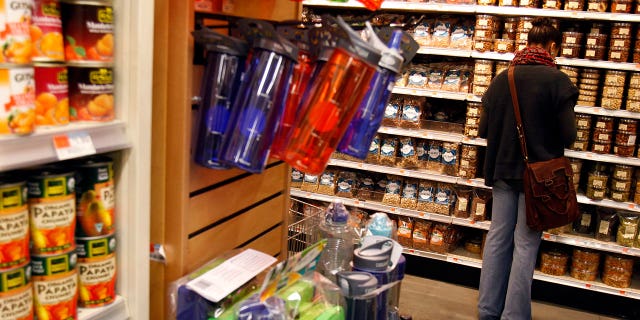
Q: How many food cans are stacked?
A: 12